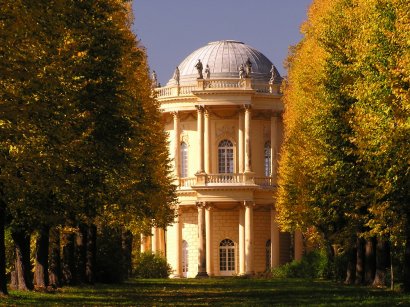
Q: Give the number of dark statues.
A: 2